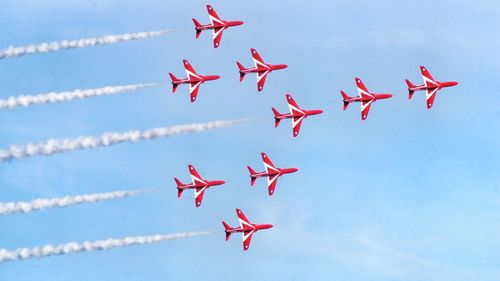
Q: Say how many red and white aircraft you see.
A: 9